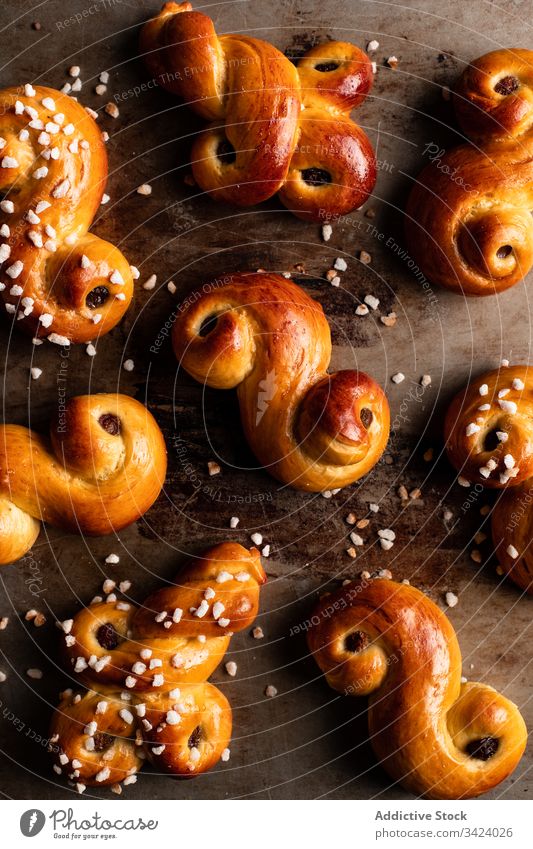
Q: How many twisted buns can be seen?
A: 8